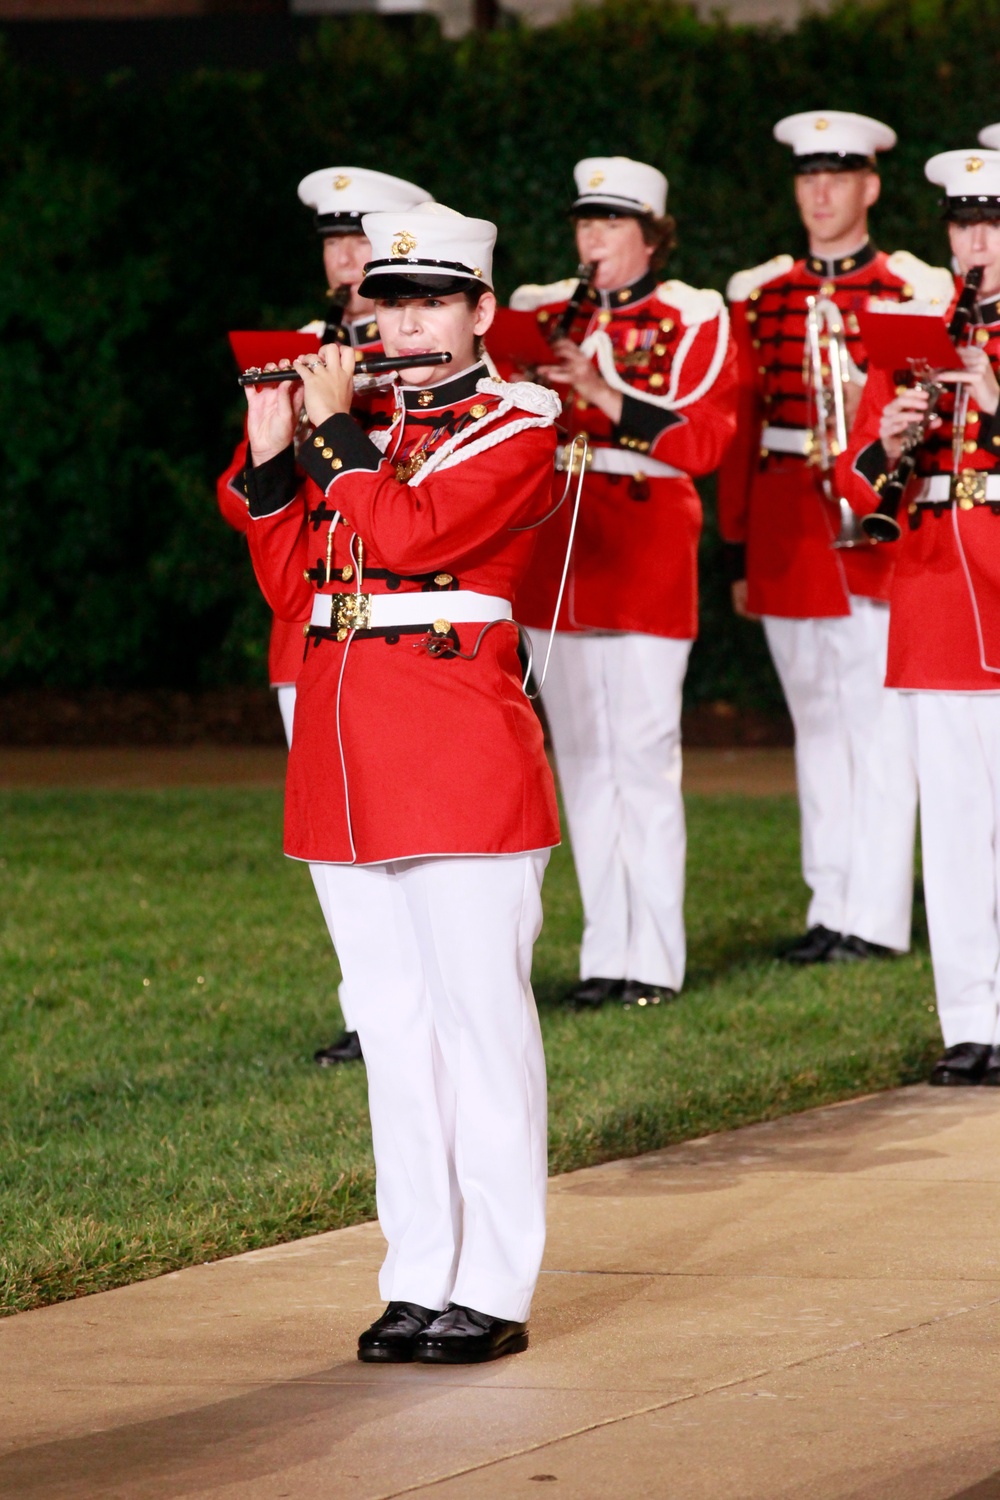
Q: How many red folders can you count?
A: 3